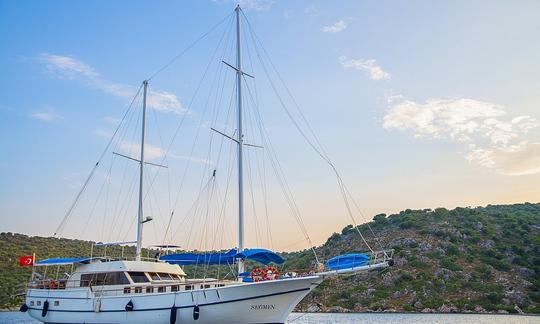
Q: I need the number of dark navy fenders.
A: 5